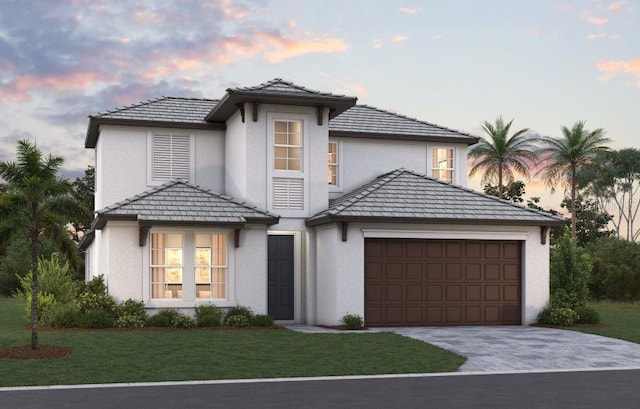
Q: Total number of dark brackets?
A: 7